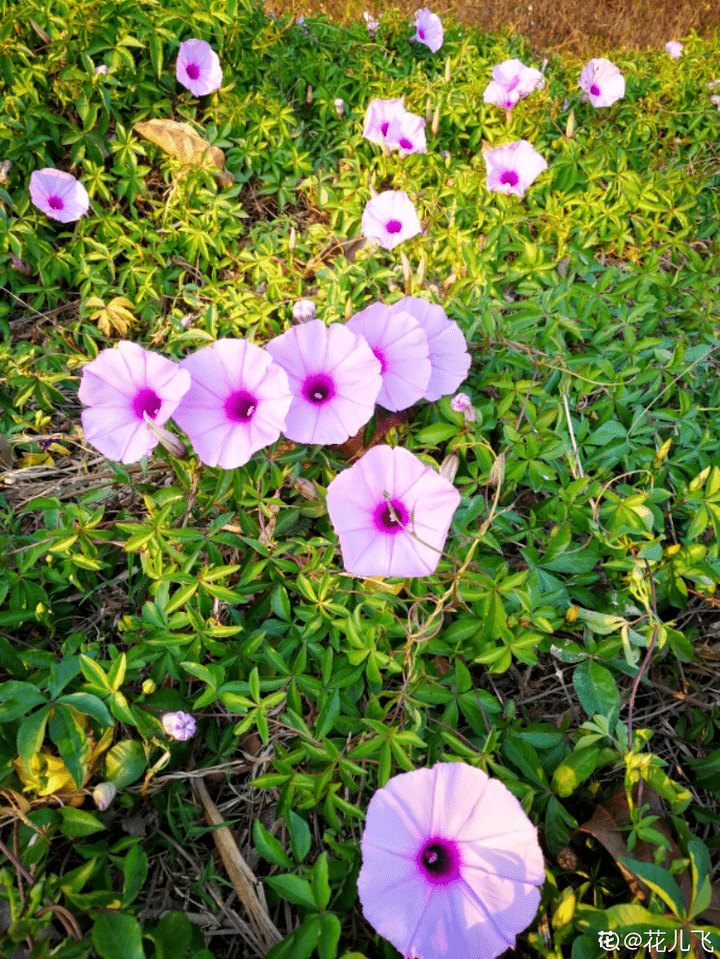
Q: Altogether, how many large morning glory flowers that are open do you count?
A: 7